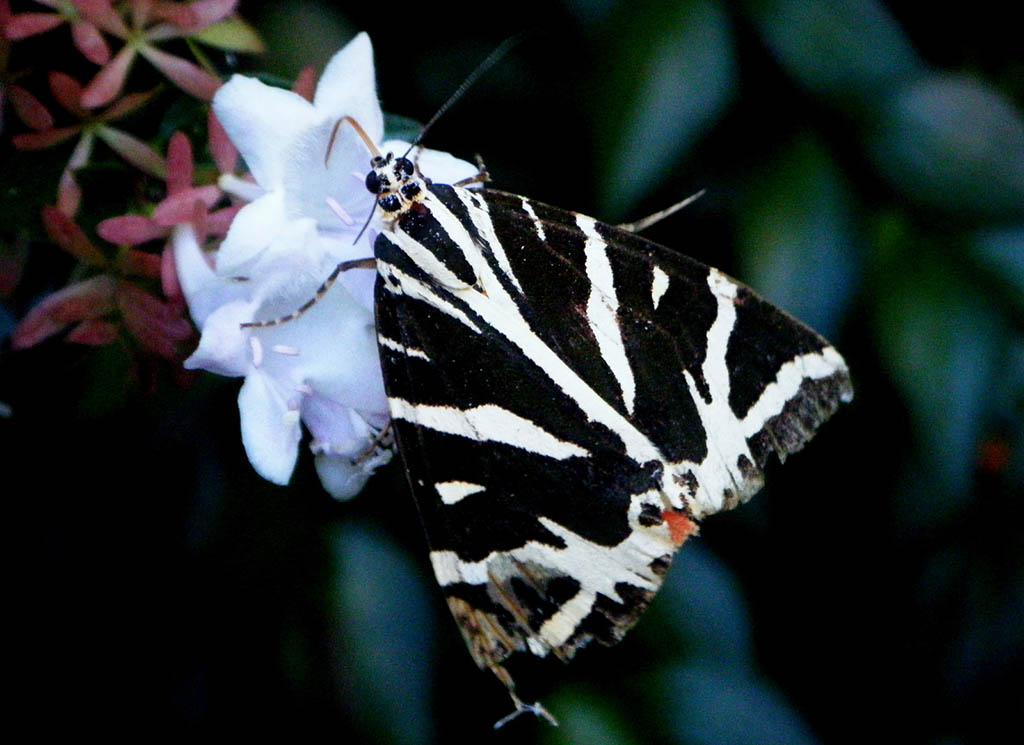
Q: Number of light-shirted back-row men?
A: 0